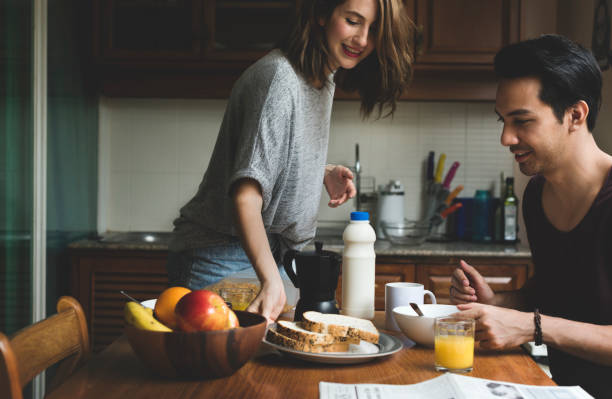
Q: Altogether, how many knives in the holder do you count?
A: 5